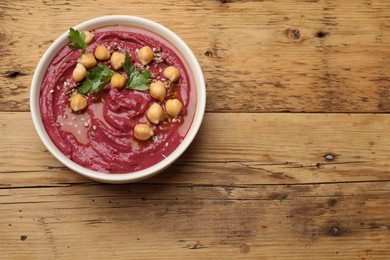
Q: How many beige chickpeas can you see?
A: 13